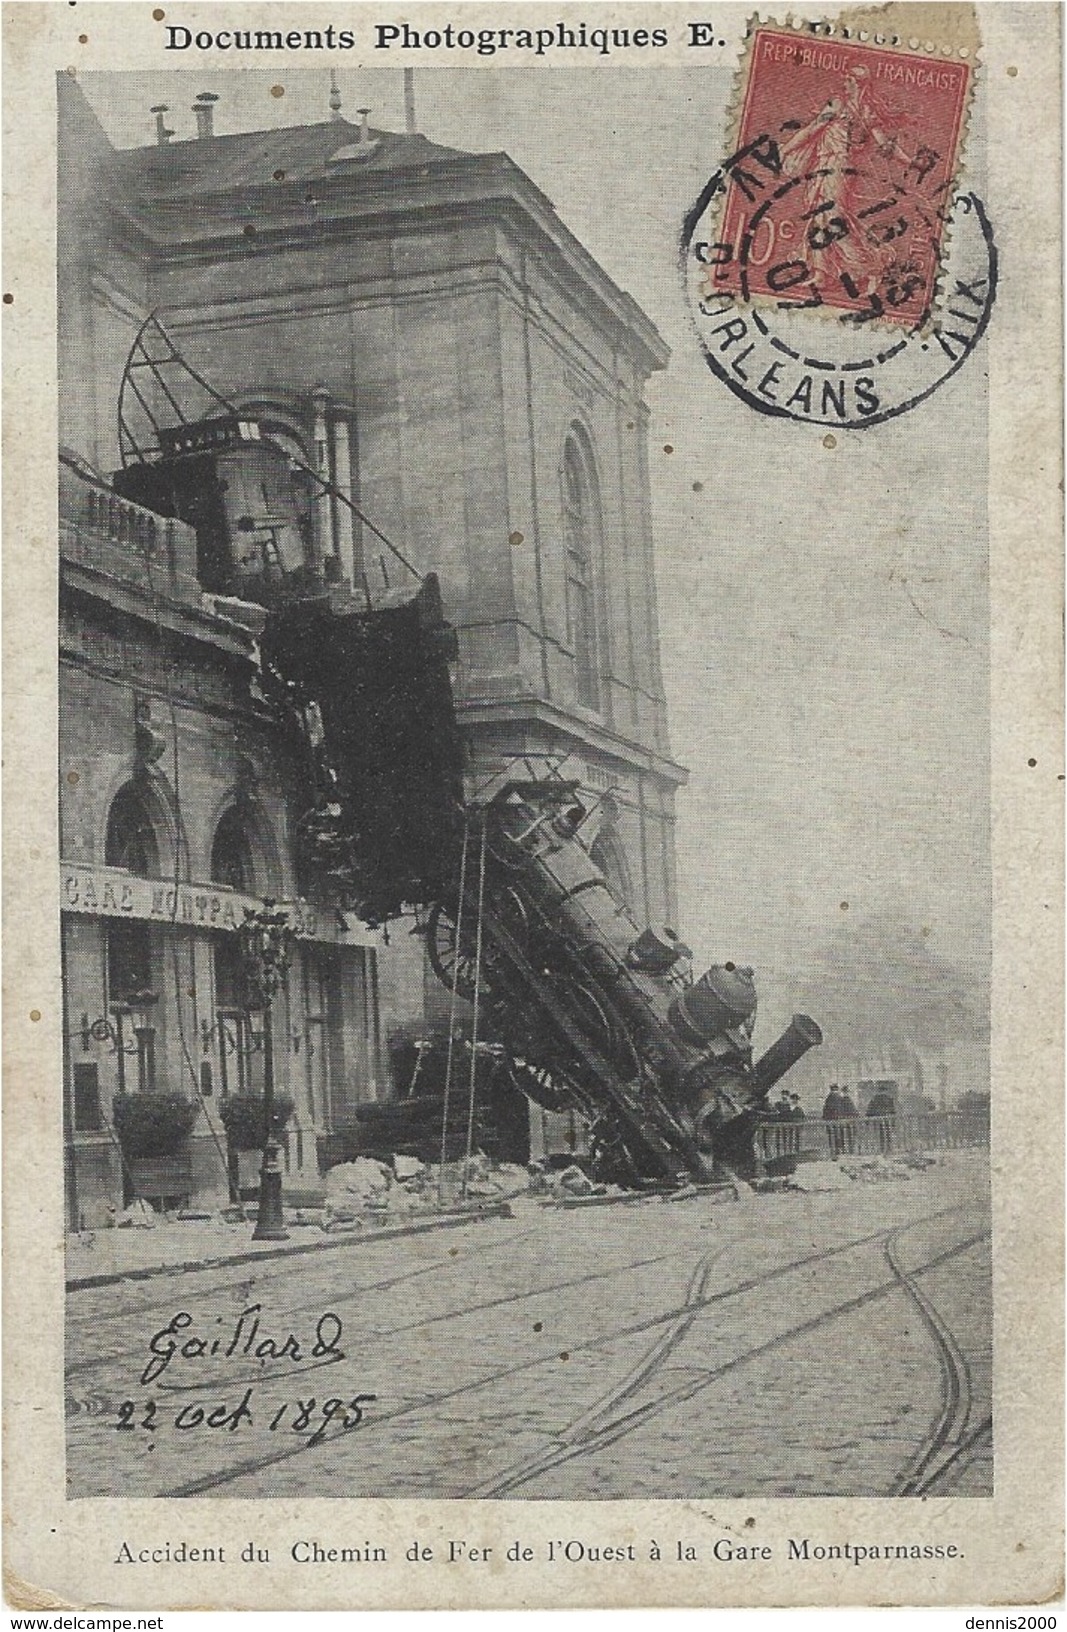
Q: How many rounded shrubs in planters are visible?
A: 2